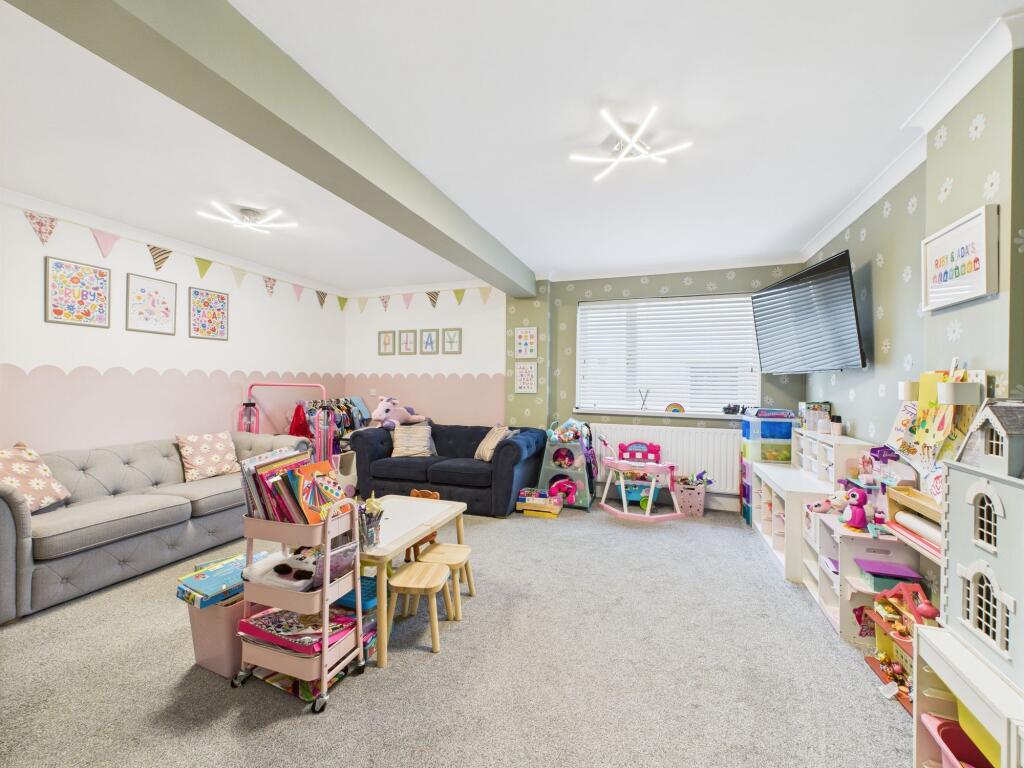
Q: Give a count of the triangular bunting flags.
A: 15